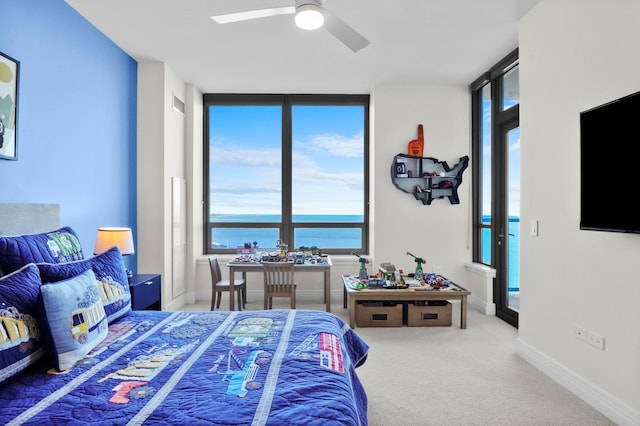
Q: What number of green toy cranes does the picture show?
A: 2